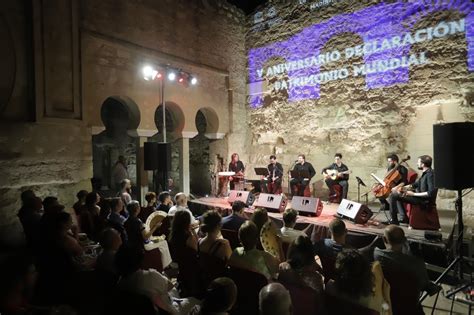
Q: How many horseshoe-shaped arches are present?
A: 3